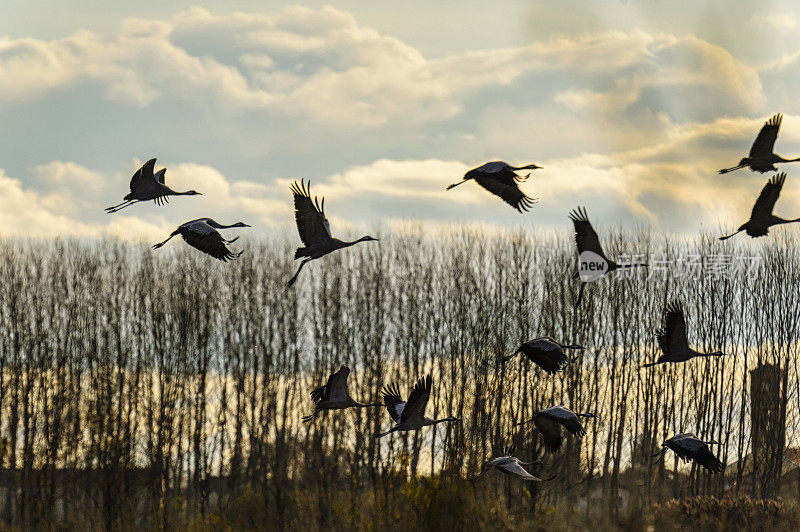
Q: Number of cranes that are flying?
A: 14